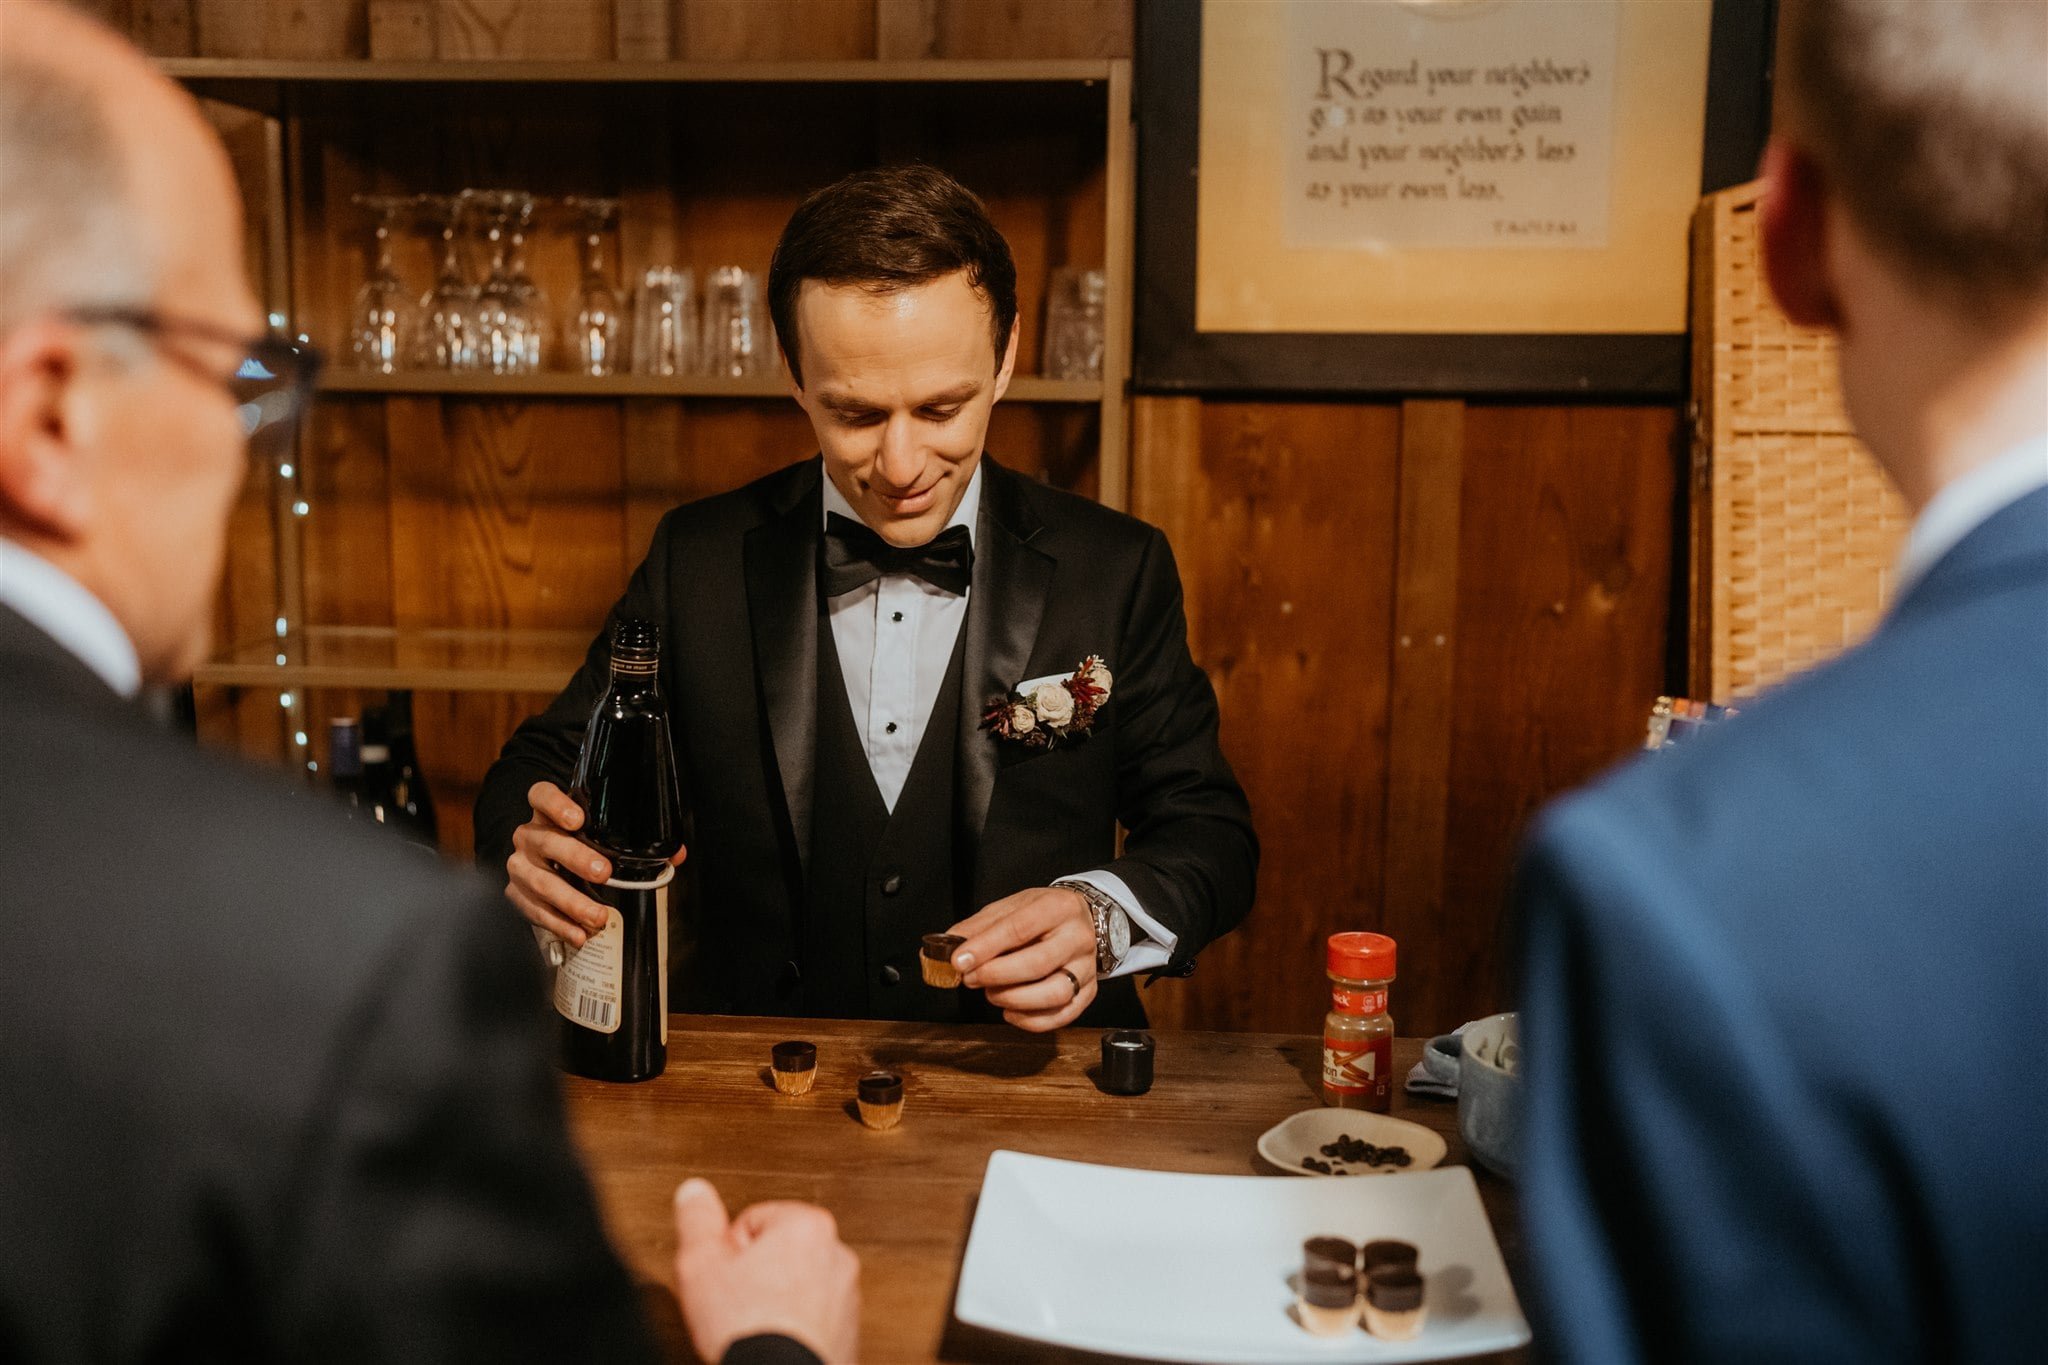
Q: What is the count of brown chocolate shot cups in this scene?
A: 7